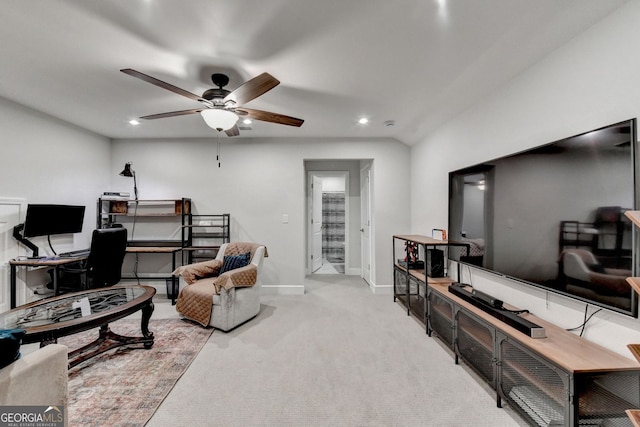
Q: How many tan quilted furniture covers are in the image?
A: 1